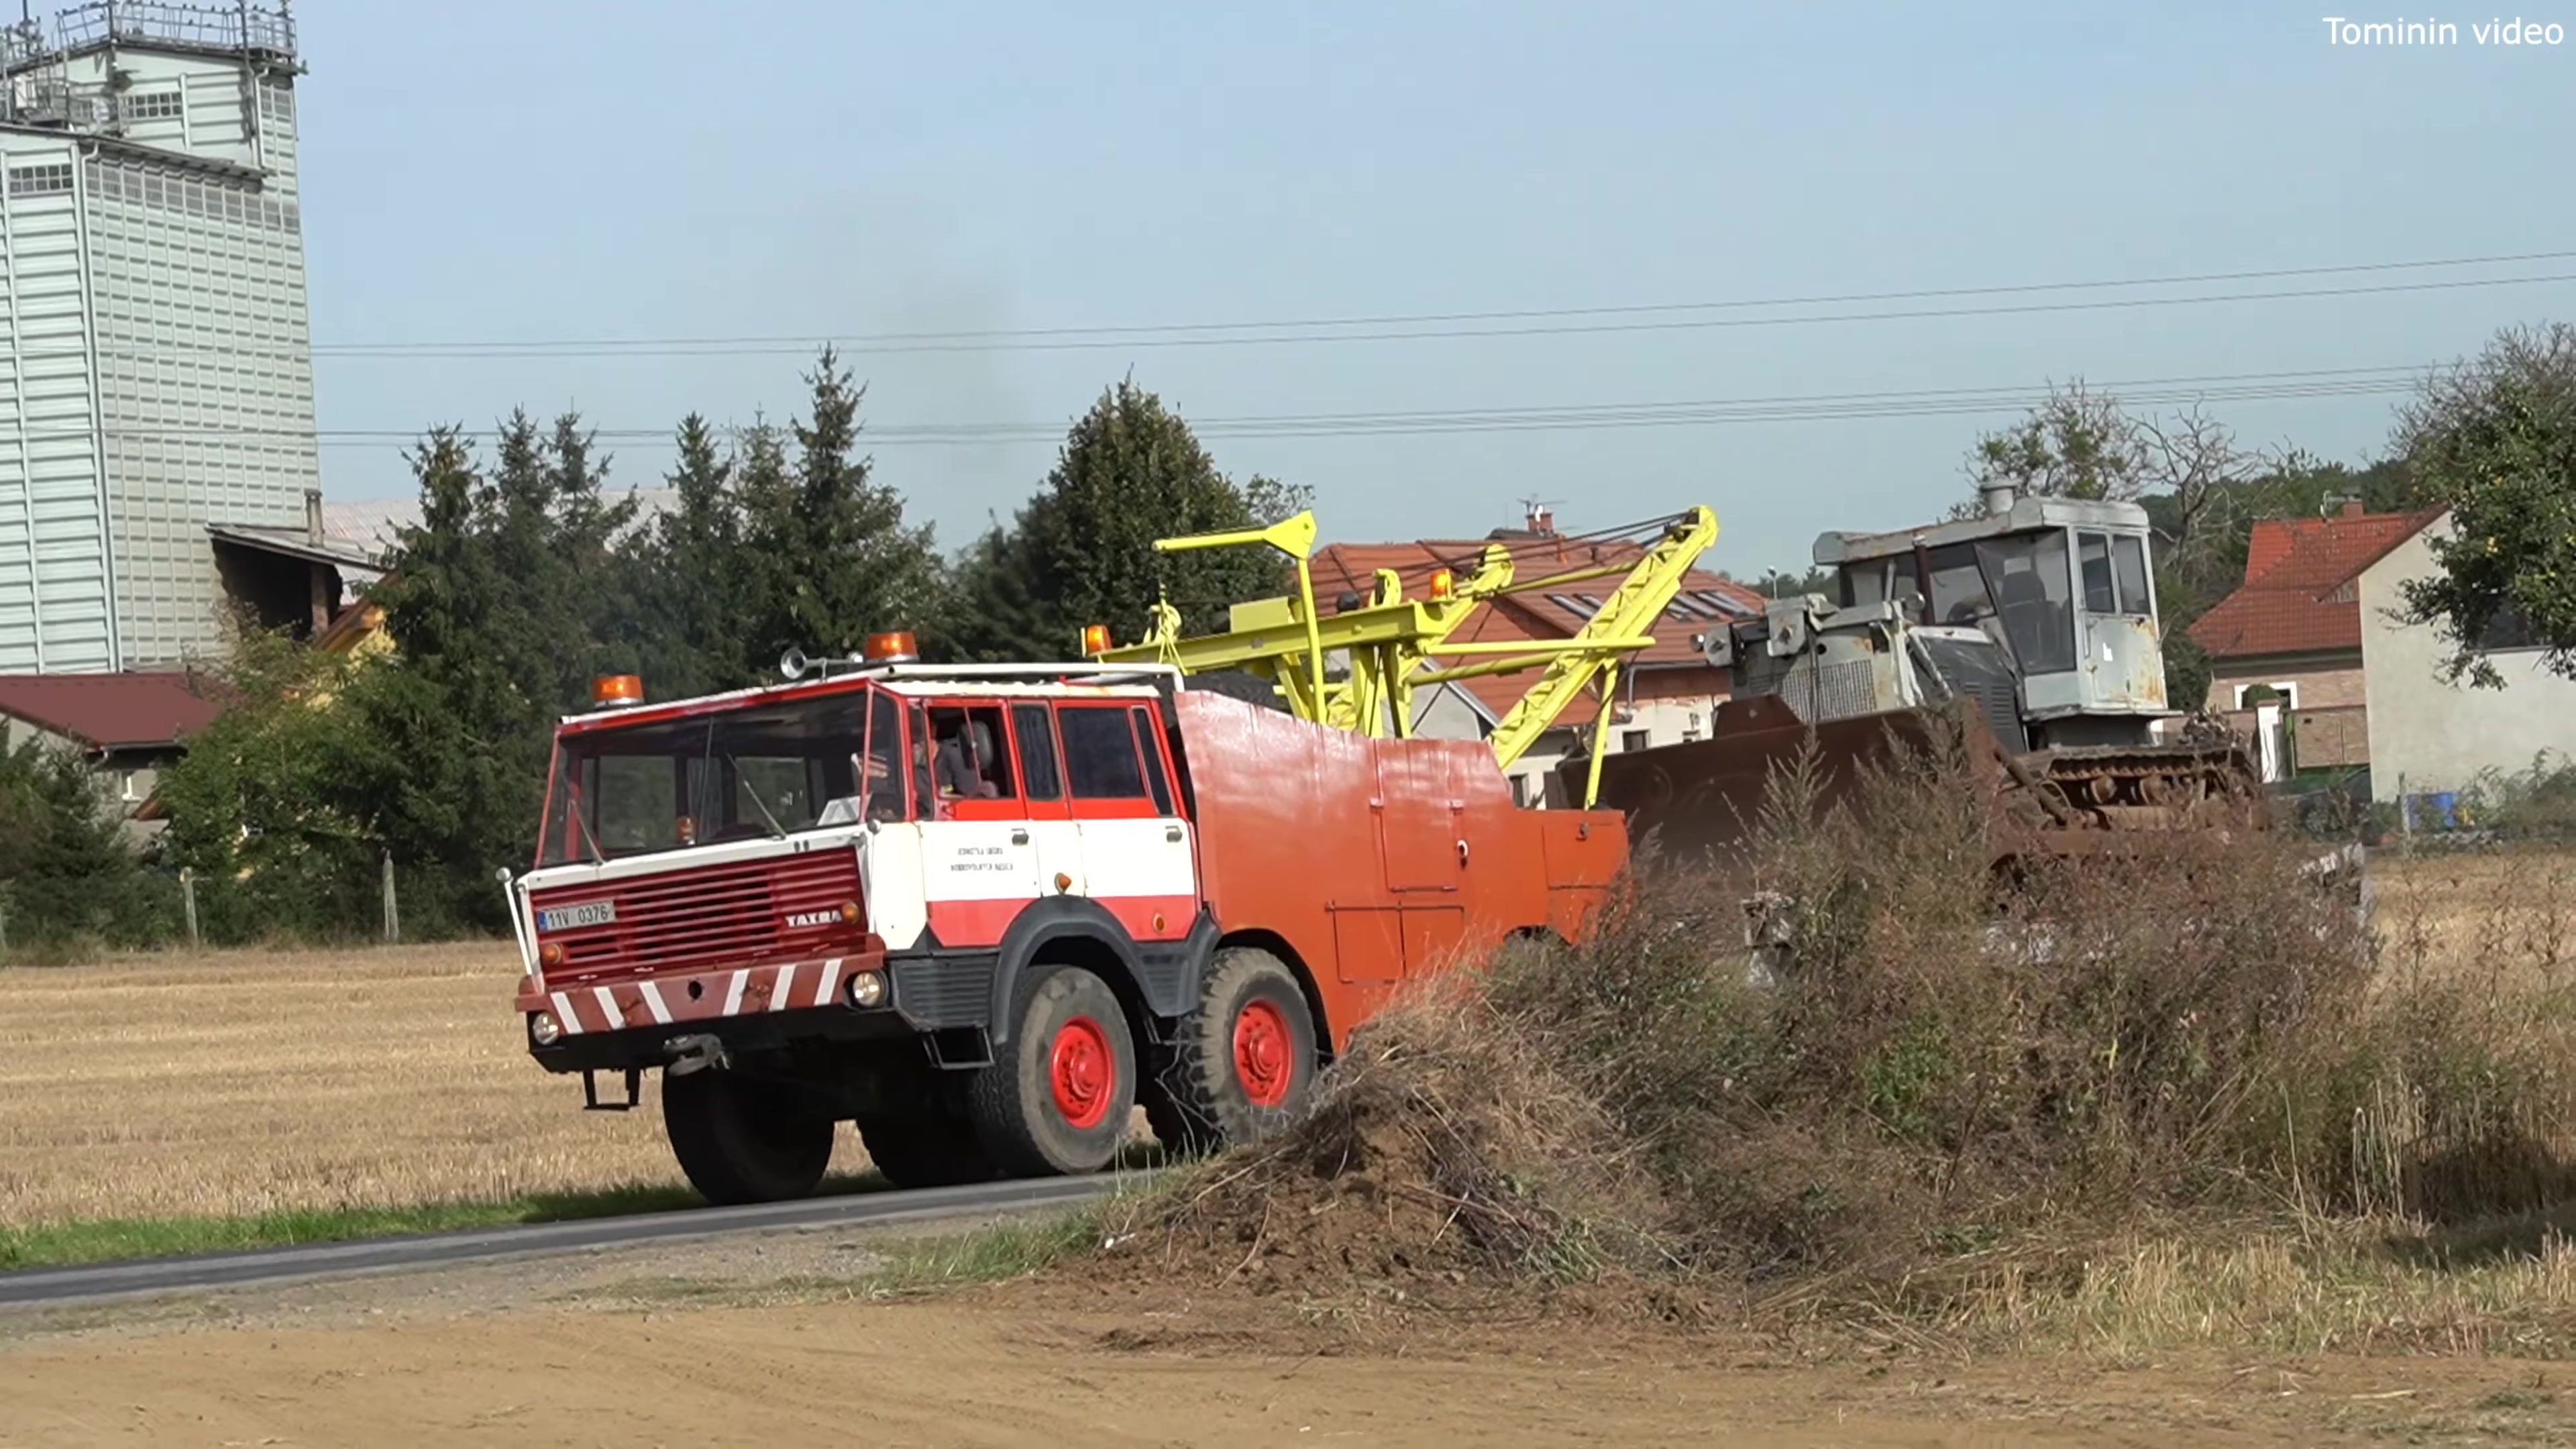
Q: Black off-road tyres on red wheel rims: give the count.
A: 2